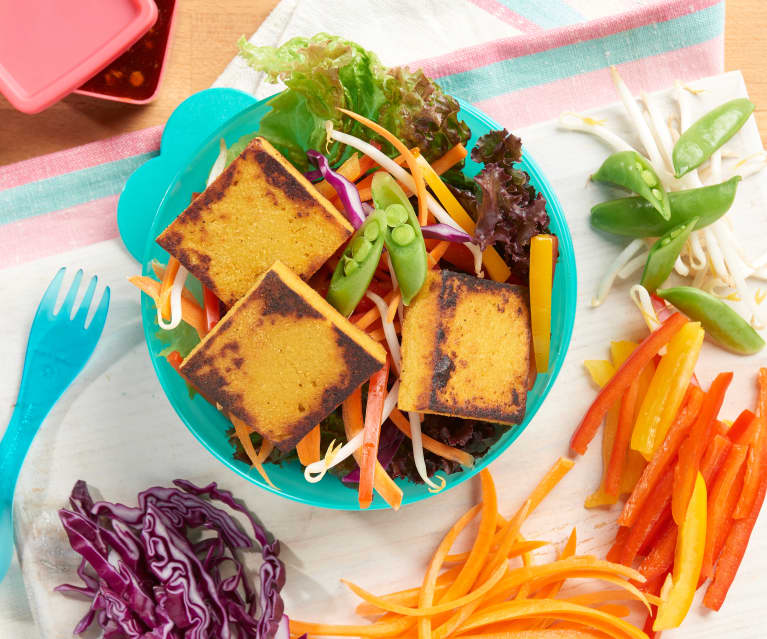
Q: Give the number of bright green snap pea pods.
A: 7